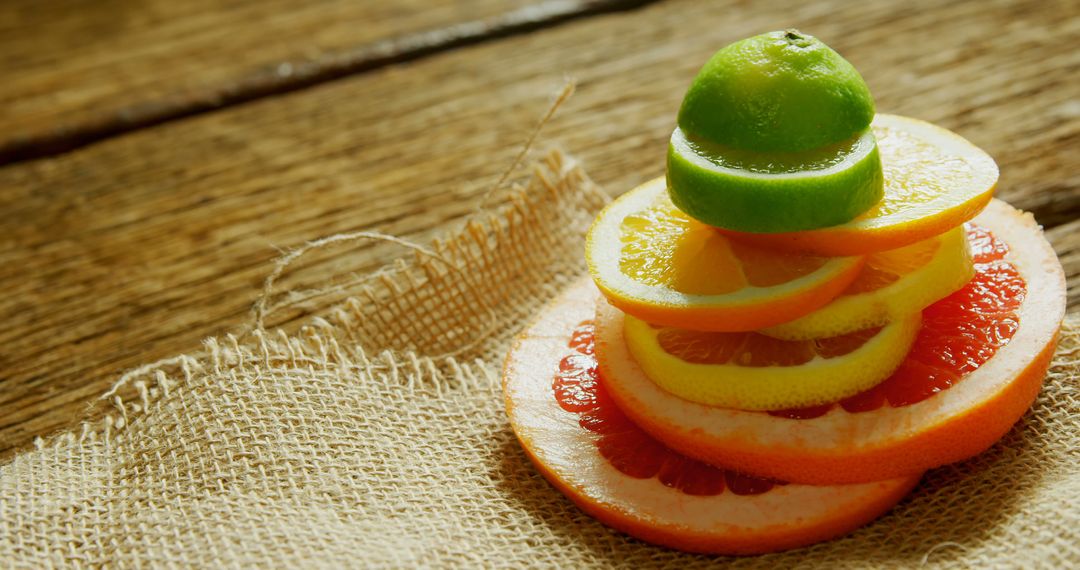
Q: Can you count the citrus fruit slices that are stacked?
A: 8